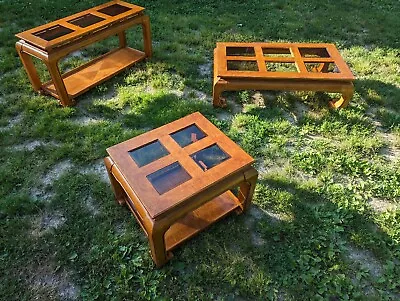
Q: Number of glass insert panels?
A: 13